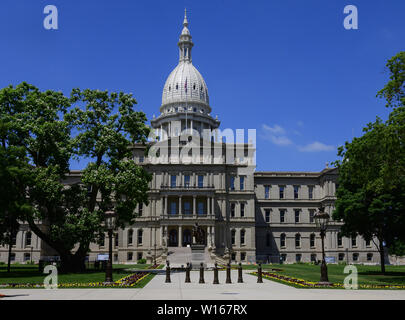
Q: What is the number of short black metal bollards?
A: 7